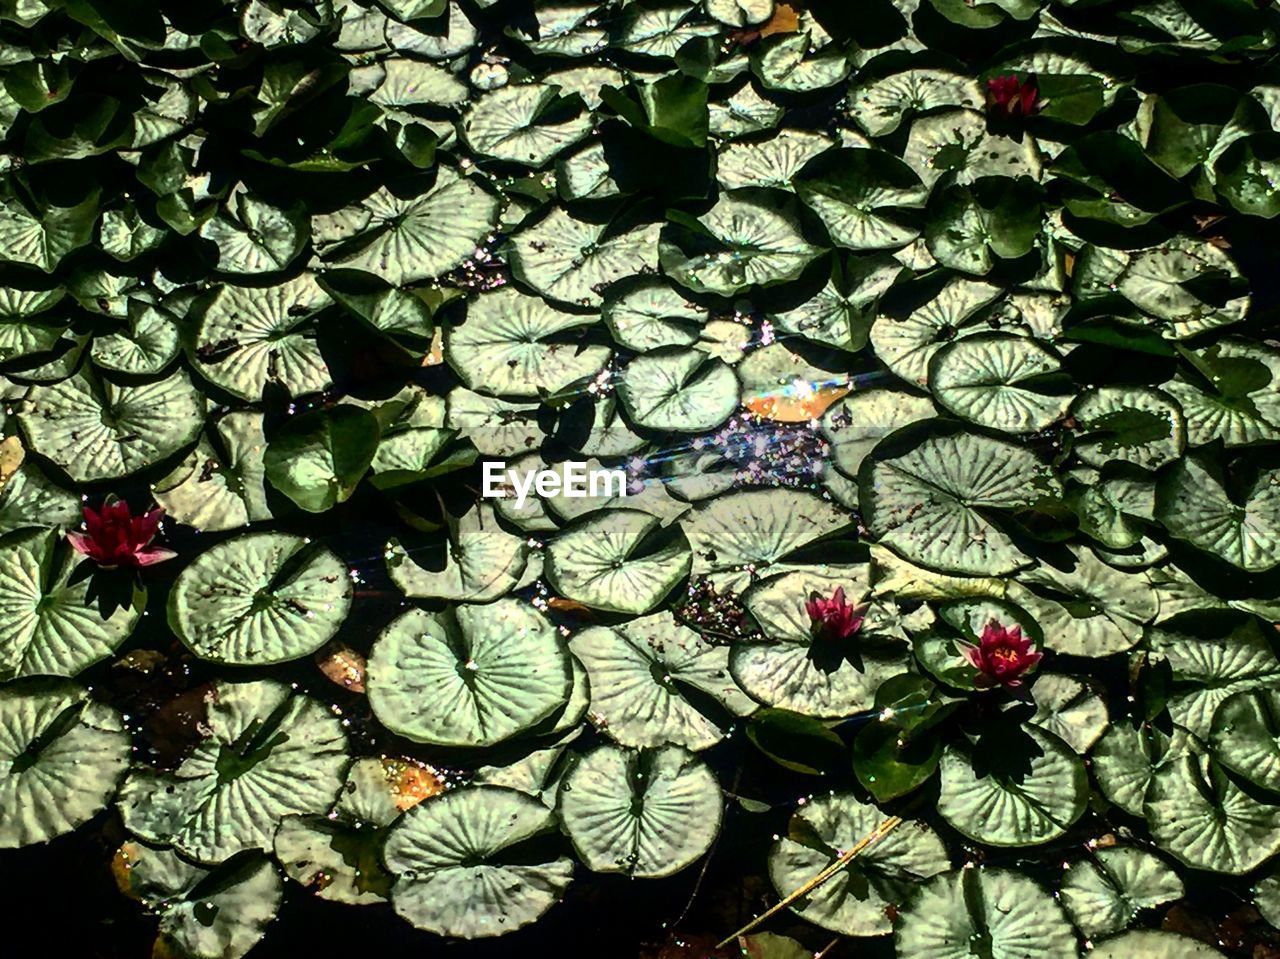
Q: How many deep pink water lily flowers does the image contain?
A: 4